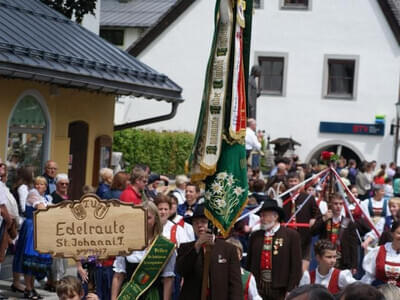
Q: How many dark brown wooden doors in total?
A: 1